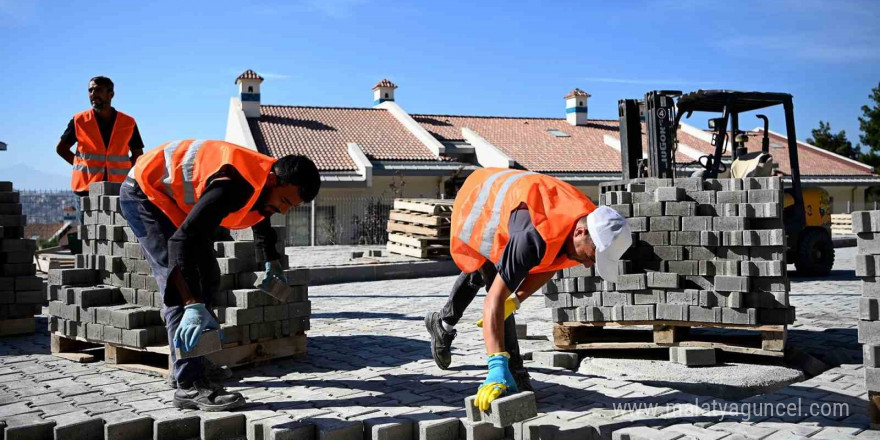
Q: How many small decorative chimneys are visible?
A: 3